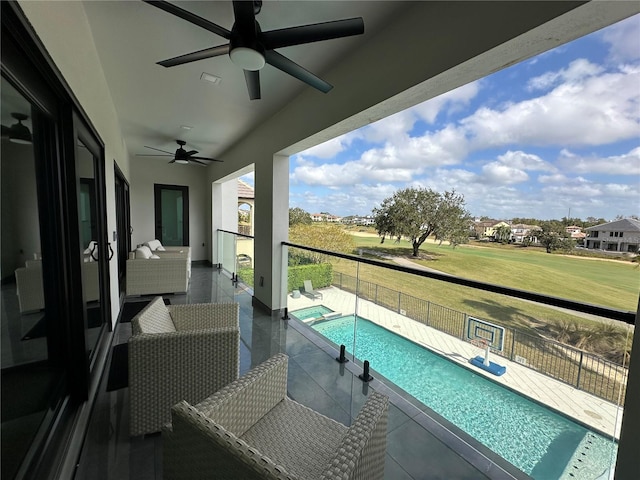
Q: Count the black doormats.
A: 2